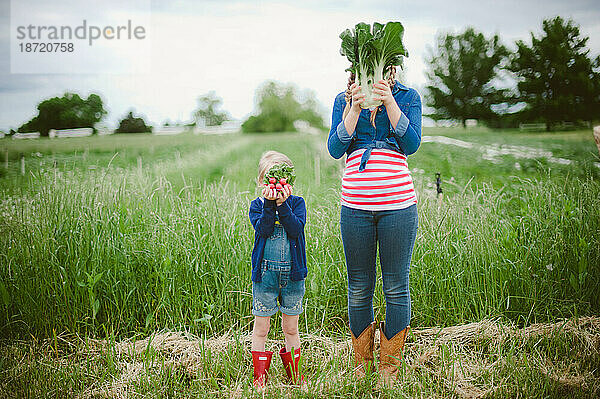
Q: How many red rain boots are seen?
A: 2